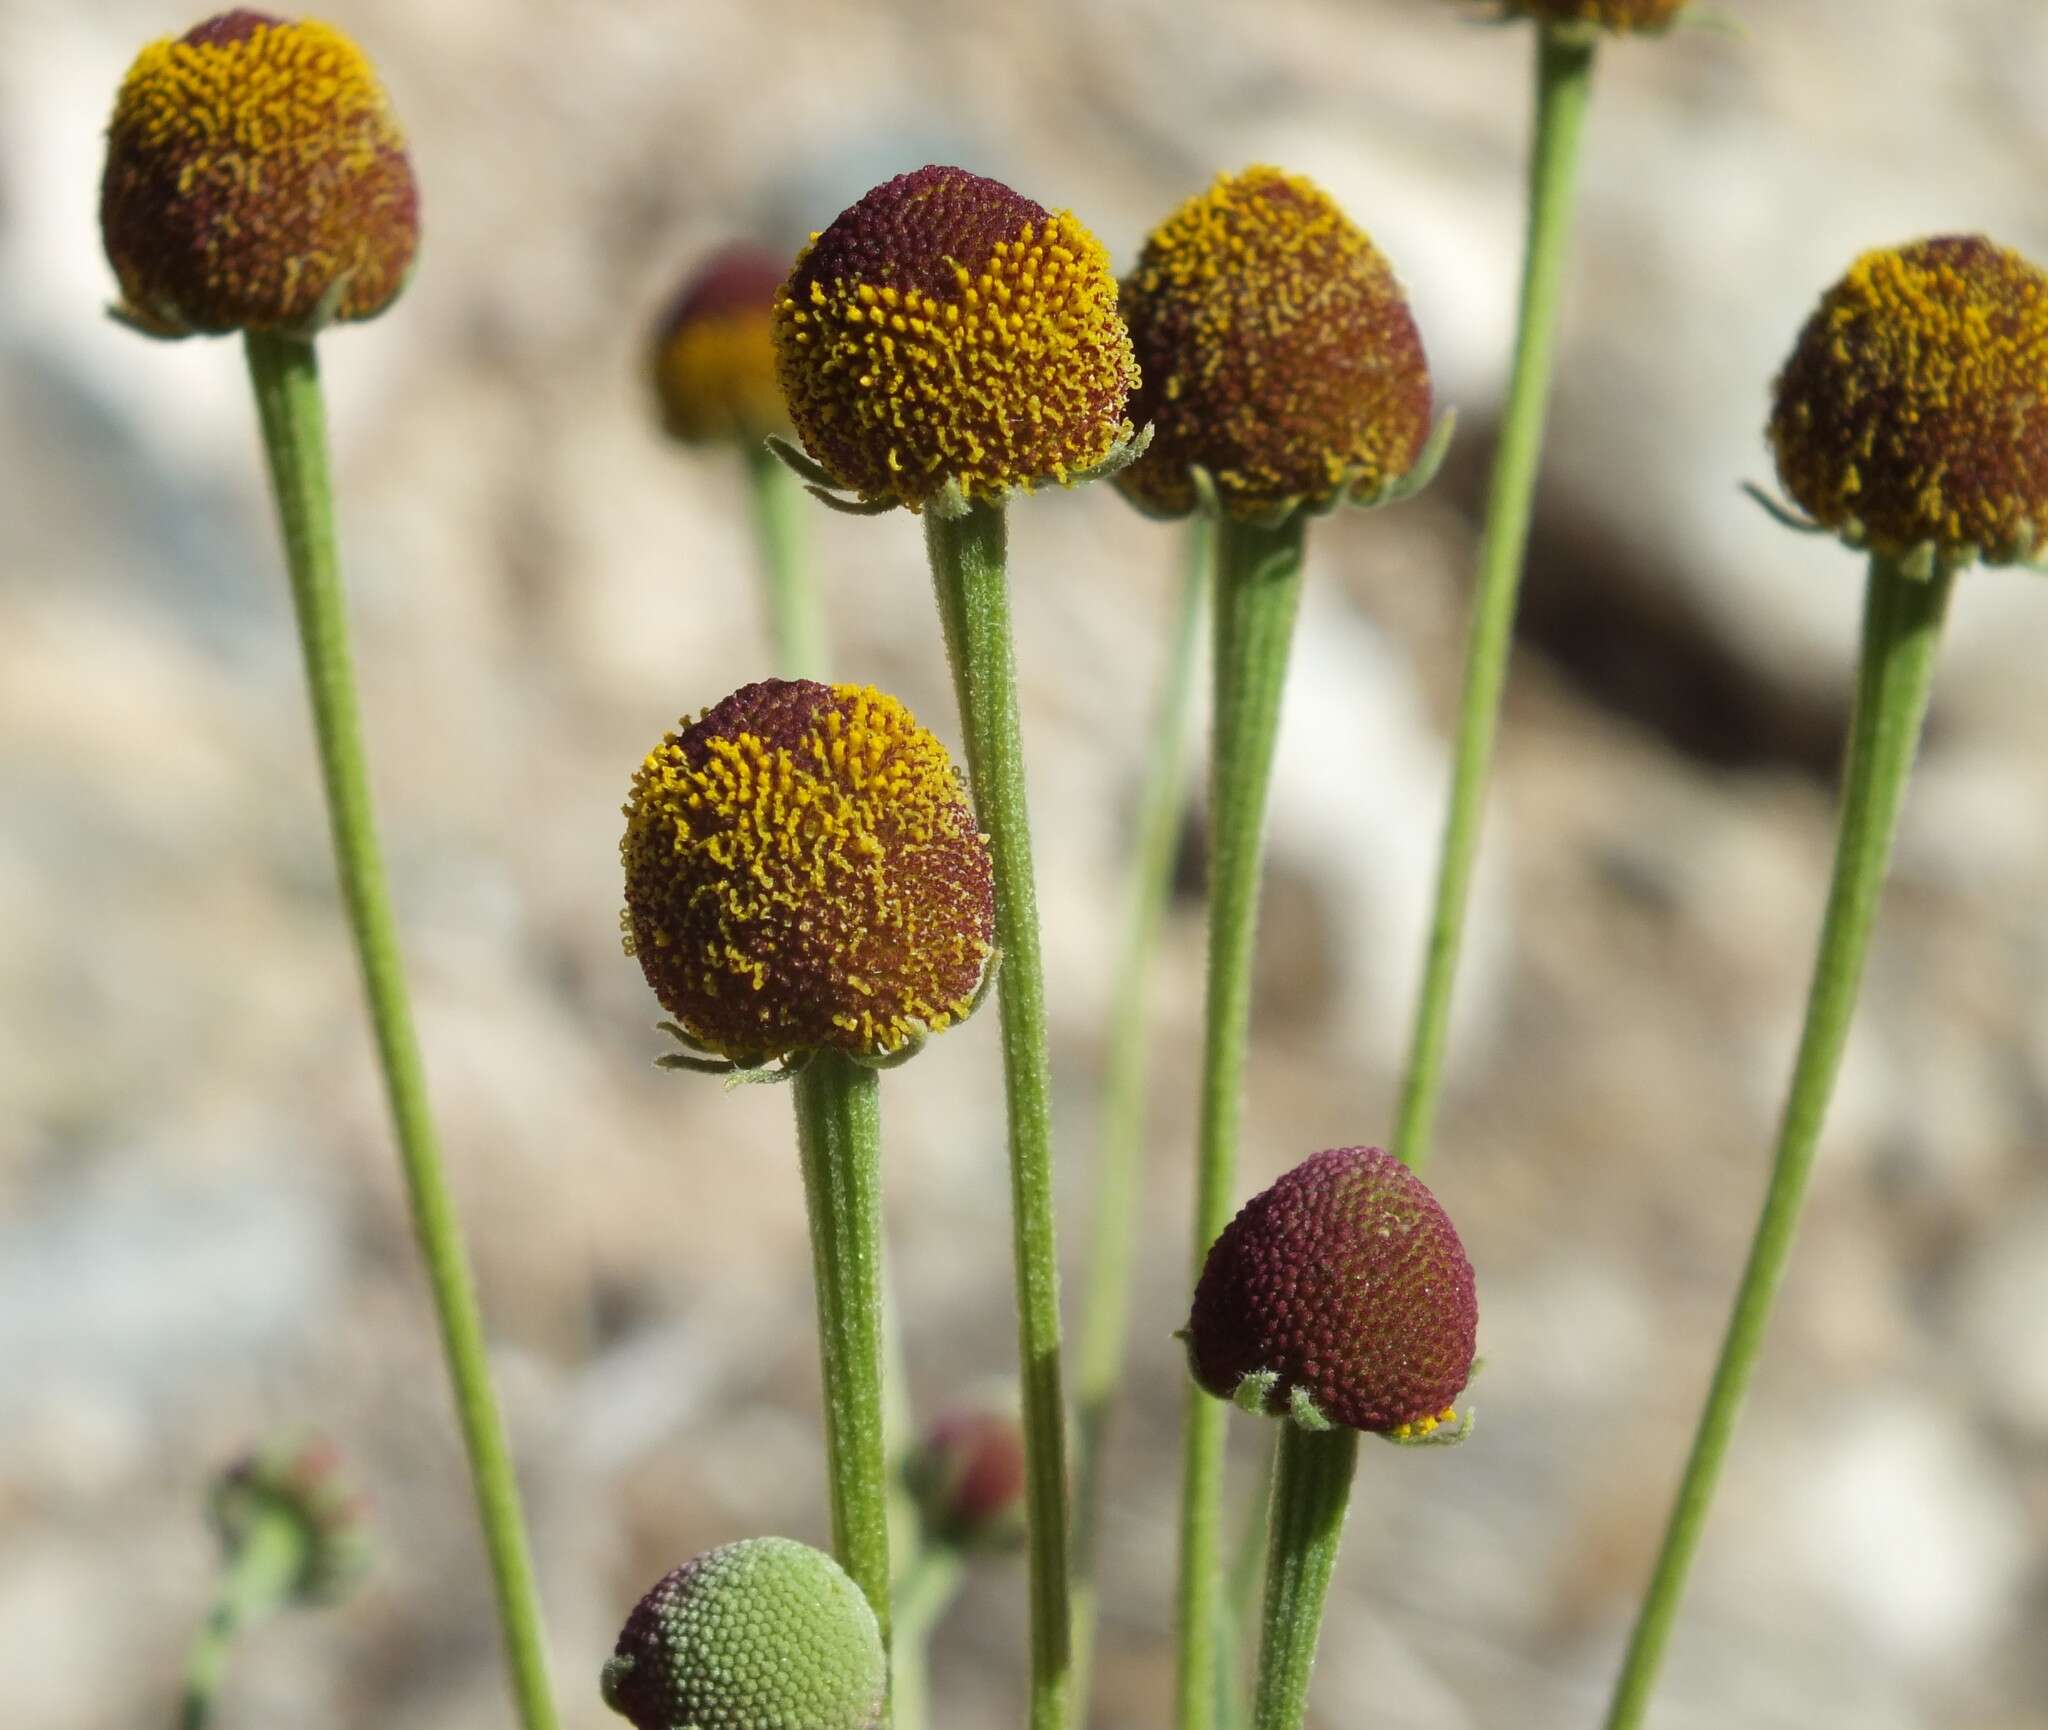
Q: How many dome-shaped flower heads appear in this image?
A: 11